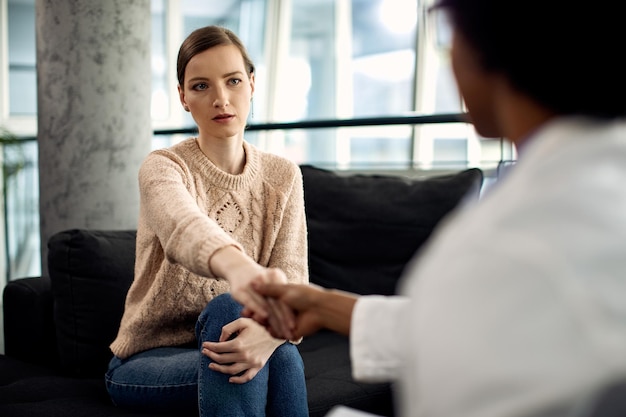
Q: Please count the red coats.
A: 0